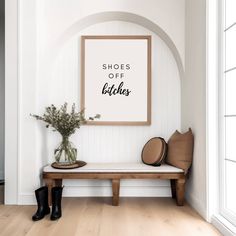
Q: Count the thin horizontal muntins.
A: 4